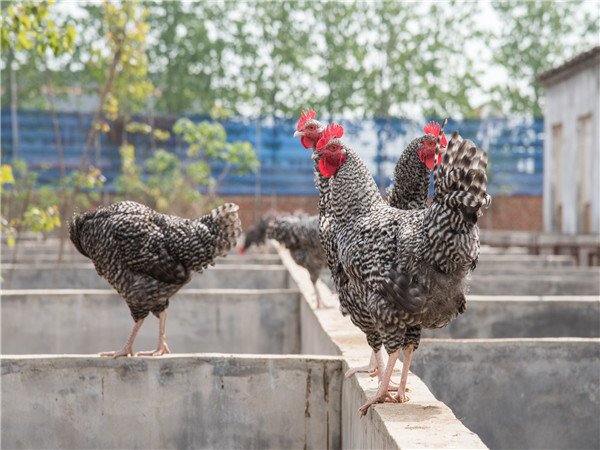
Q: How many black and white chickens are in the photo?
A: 5